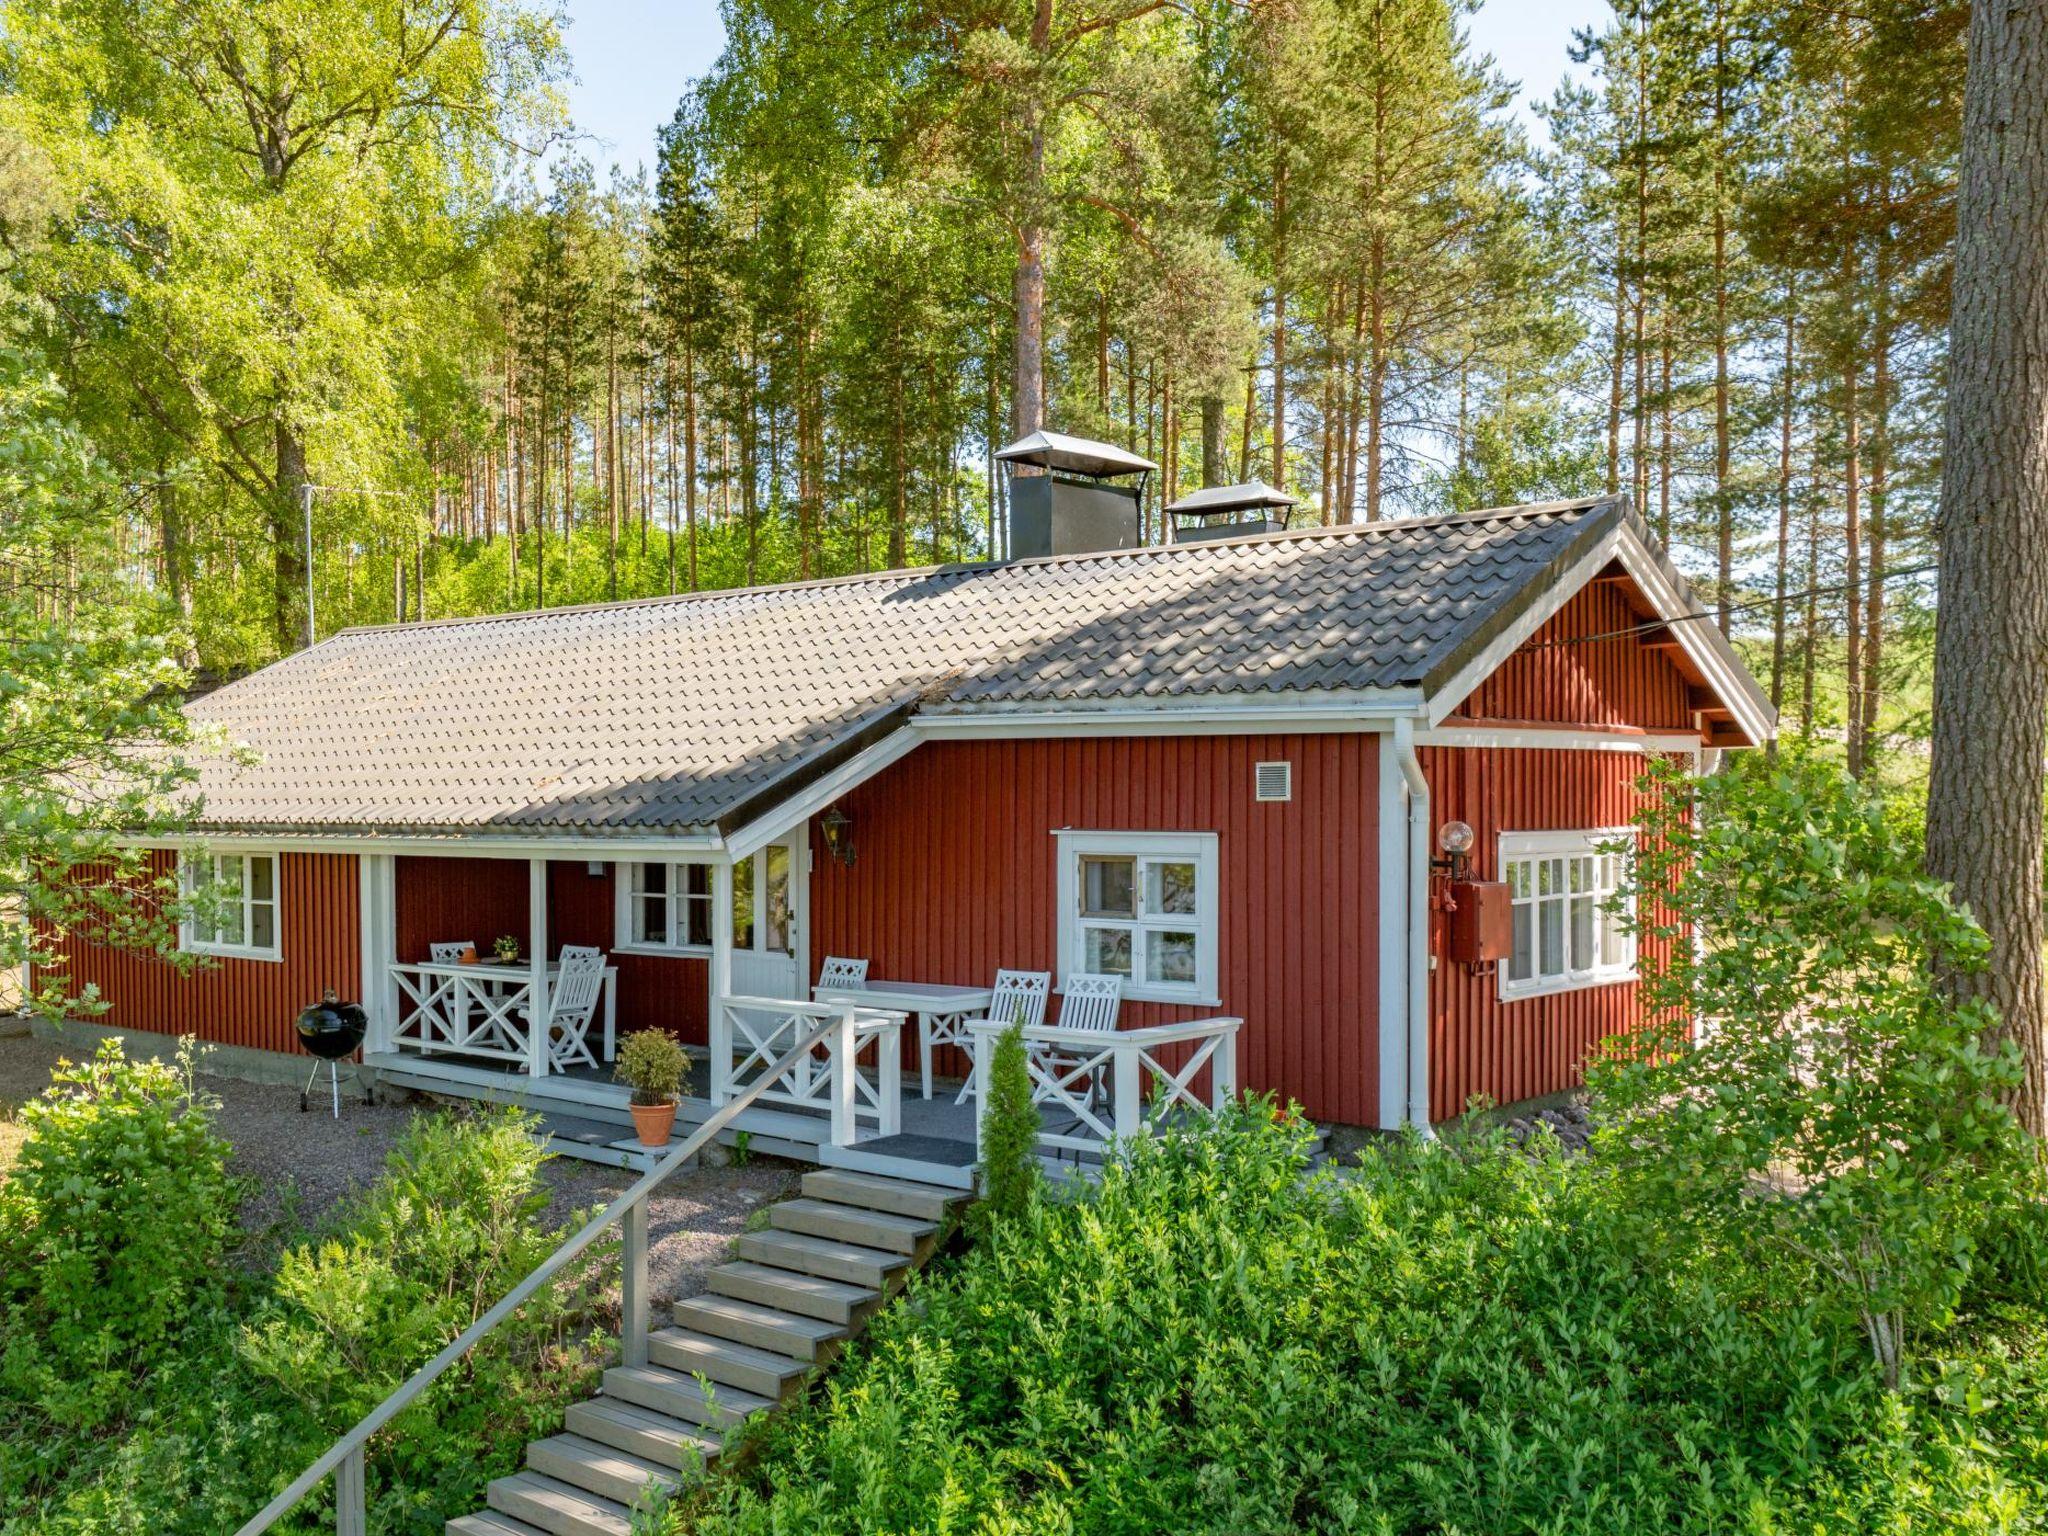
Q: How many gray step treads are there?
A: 11